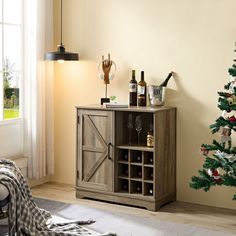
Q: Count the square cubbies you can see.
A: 9